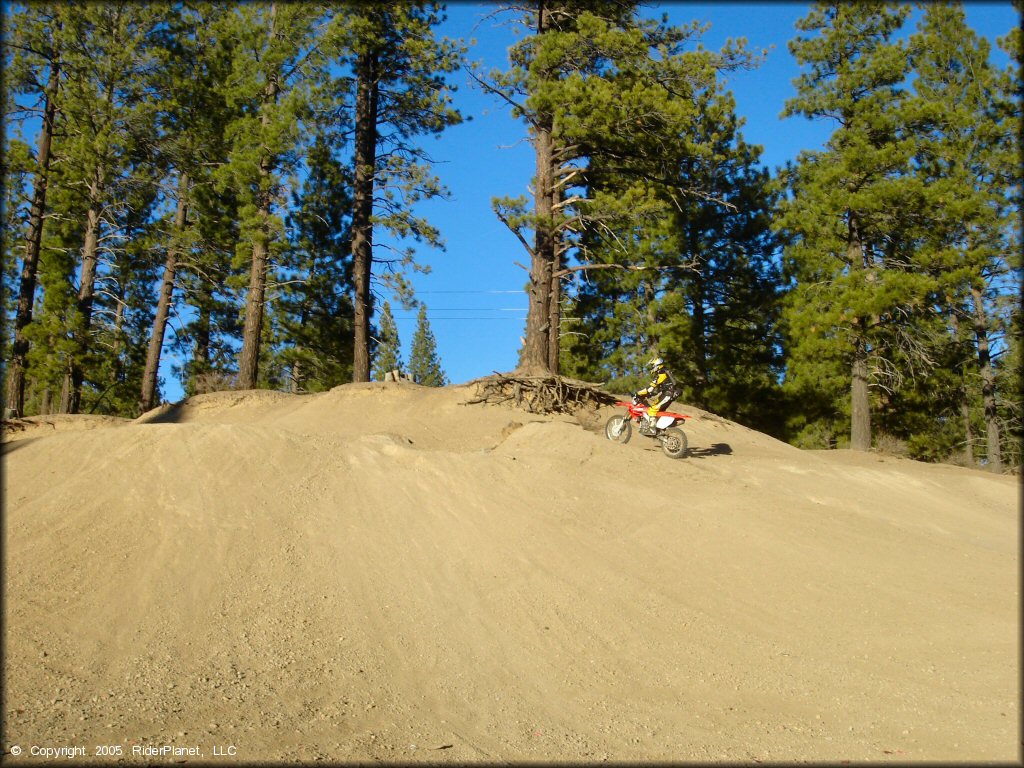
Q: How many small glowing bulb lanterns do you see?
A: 0